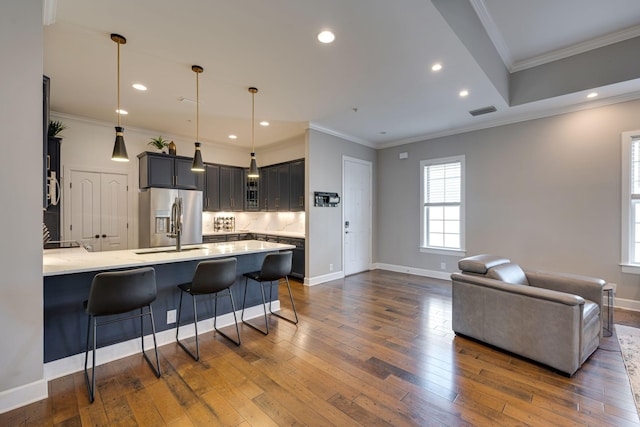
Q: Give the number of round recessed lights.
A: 8